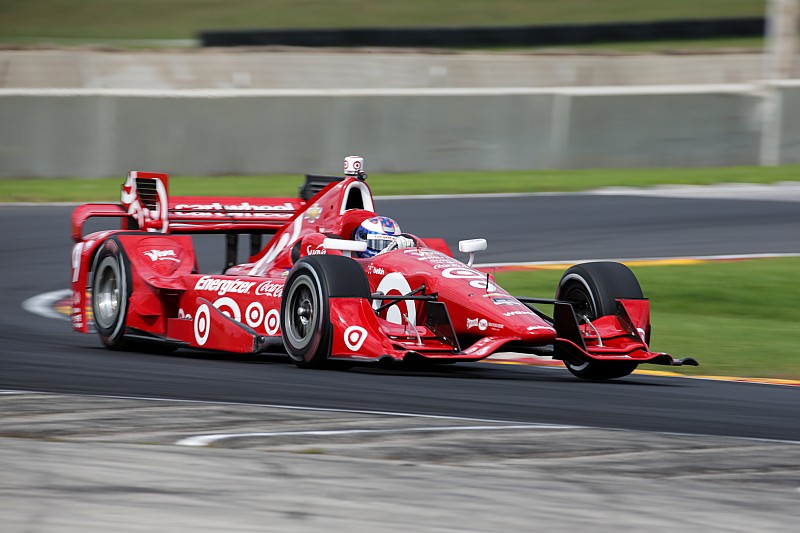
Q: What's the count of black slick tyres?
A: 3